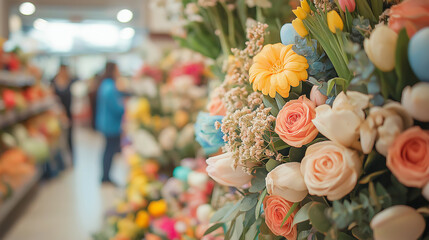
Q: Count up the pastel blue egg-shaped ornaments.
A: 2